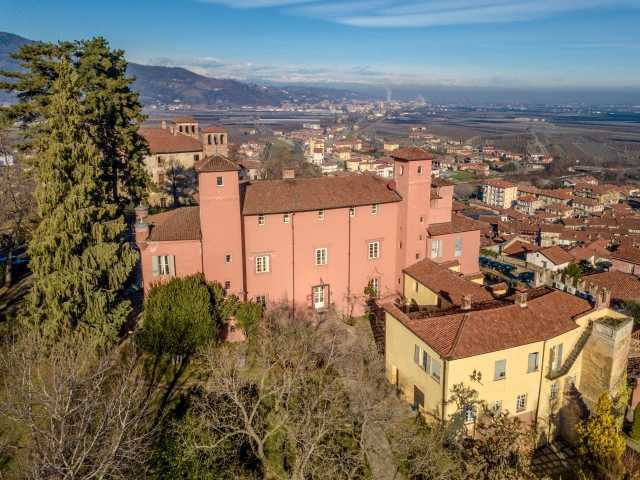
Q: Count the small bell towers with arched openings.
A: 2